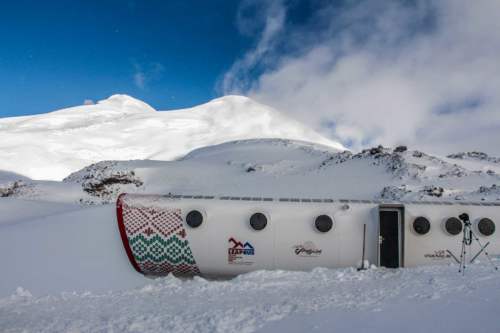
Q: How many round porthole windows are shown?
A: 6